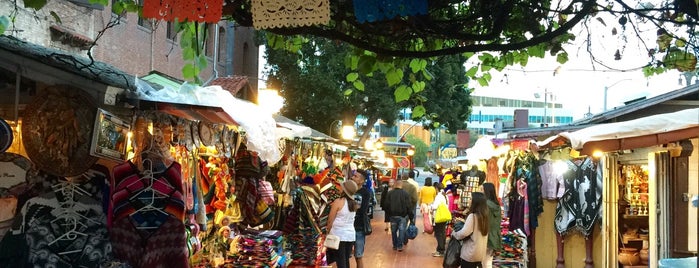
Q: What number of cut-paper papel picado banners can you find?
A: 3